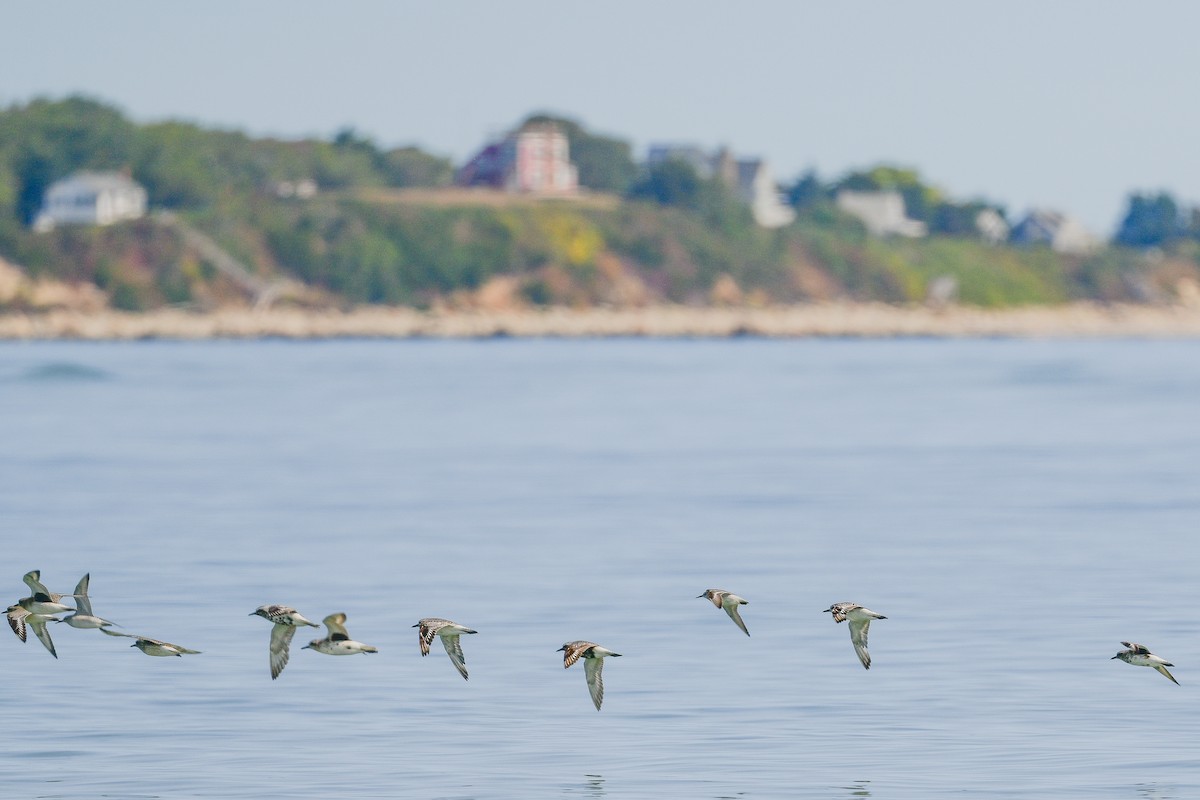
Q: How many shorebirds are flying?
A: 11